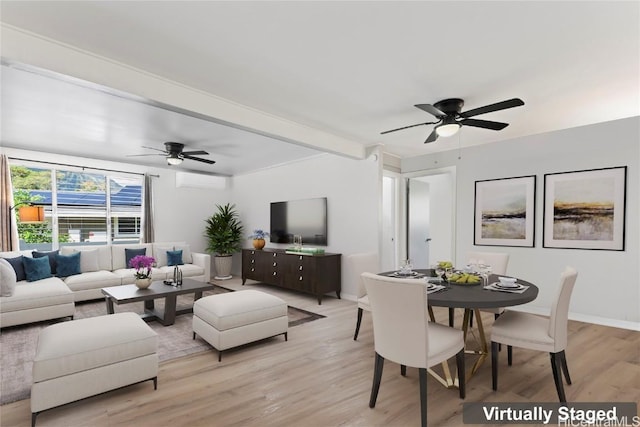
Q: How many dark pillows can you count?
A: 6